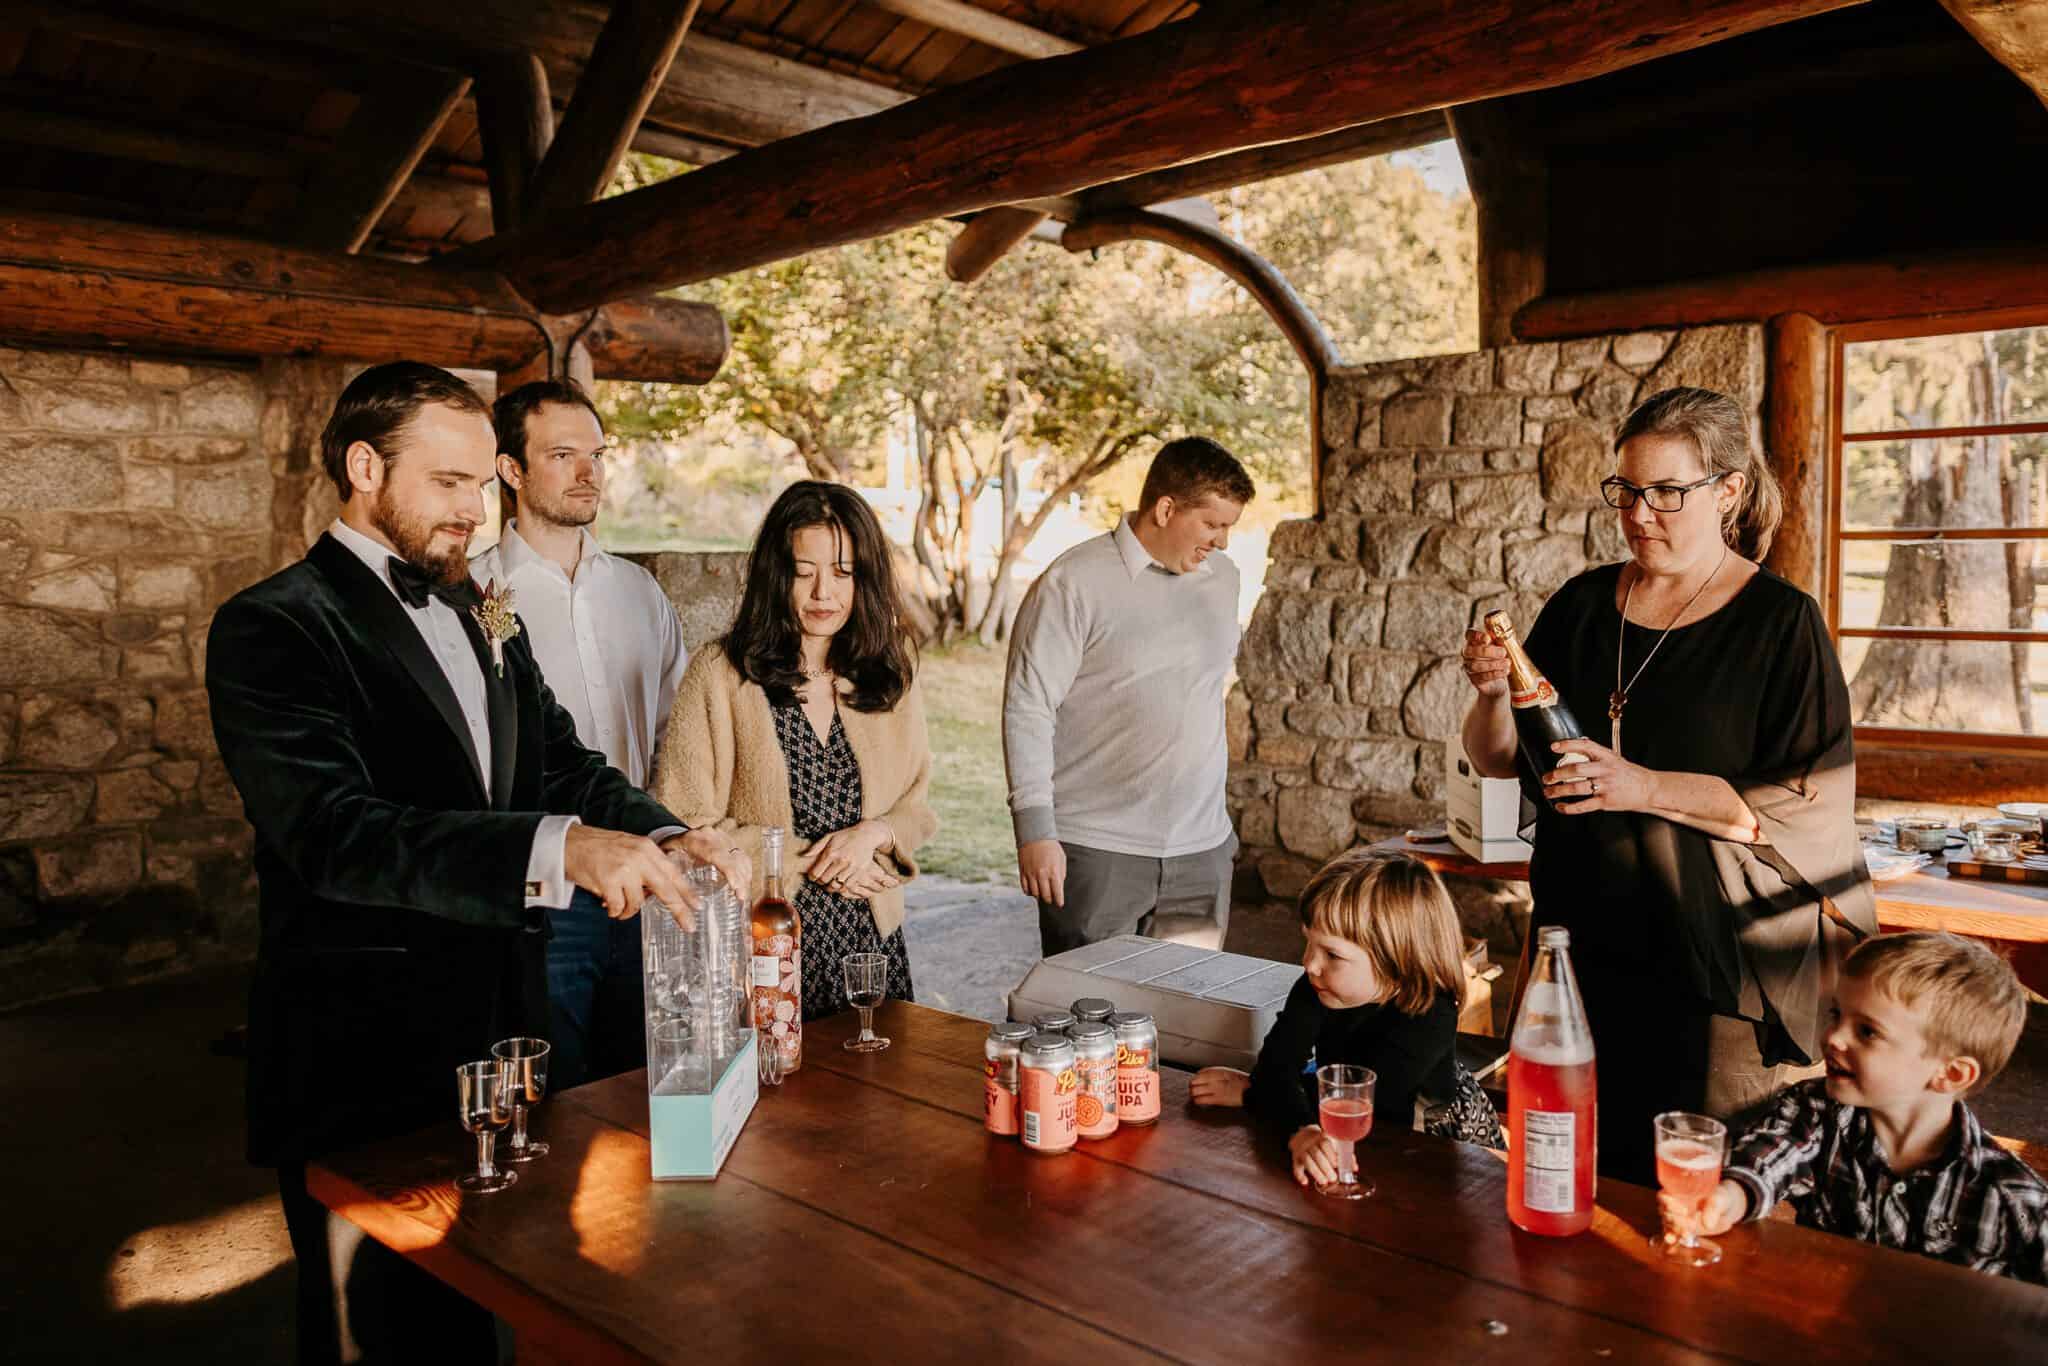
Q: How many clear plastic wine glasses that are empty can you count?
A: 3